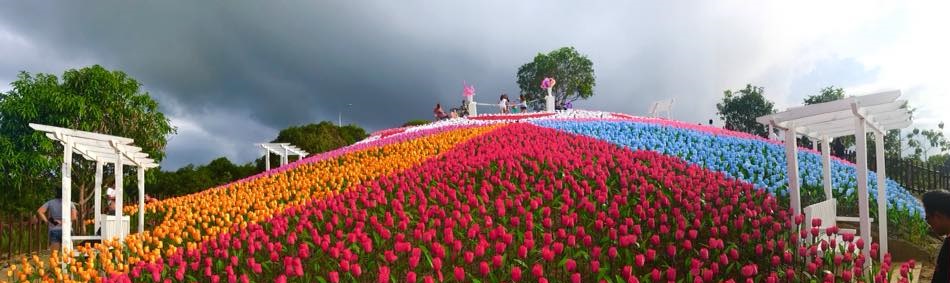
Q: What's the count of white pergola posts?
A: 12